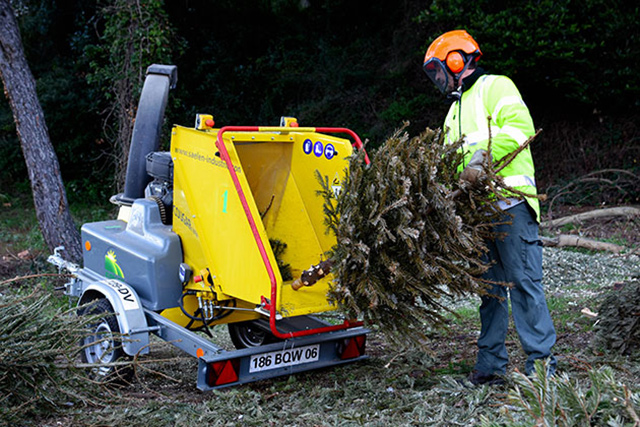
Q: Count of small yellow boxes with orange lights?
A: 2